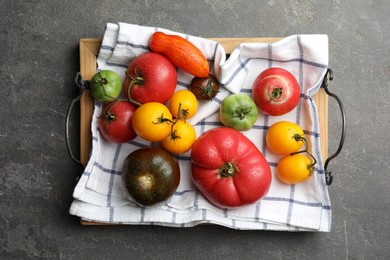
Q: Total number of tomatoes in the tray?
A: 14